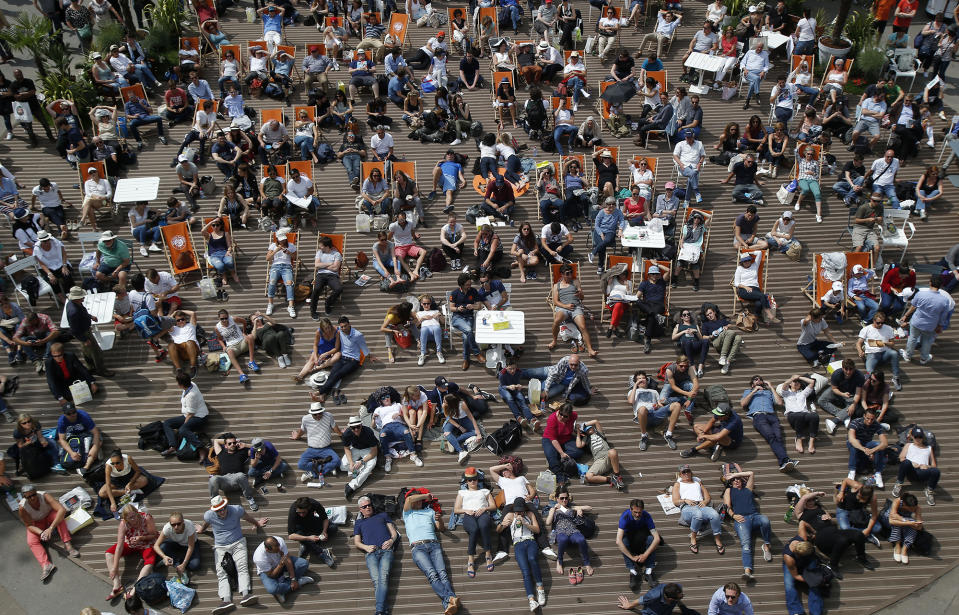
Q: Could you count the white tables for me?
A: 6